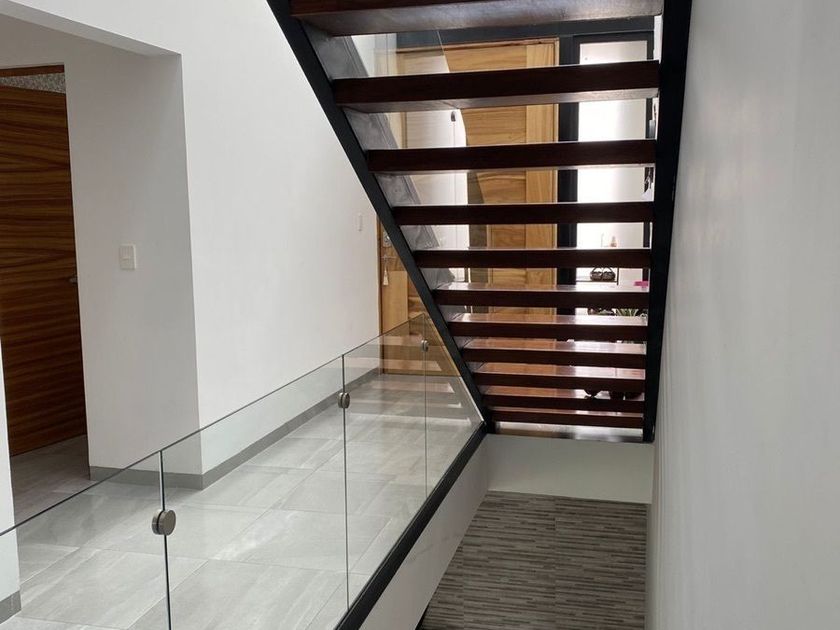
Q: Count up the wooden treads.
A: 11